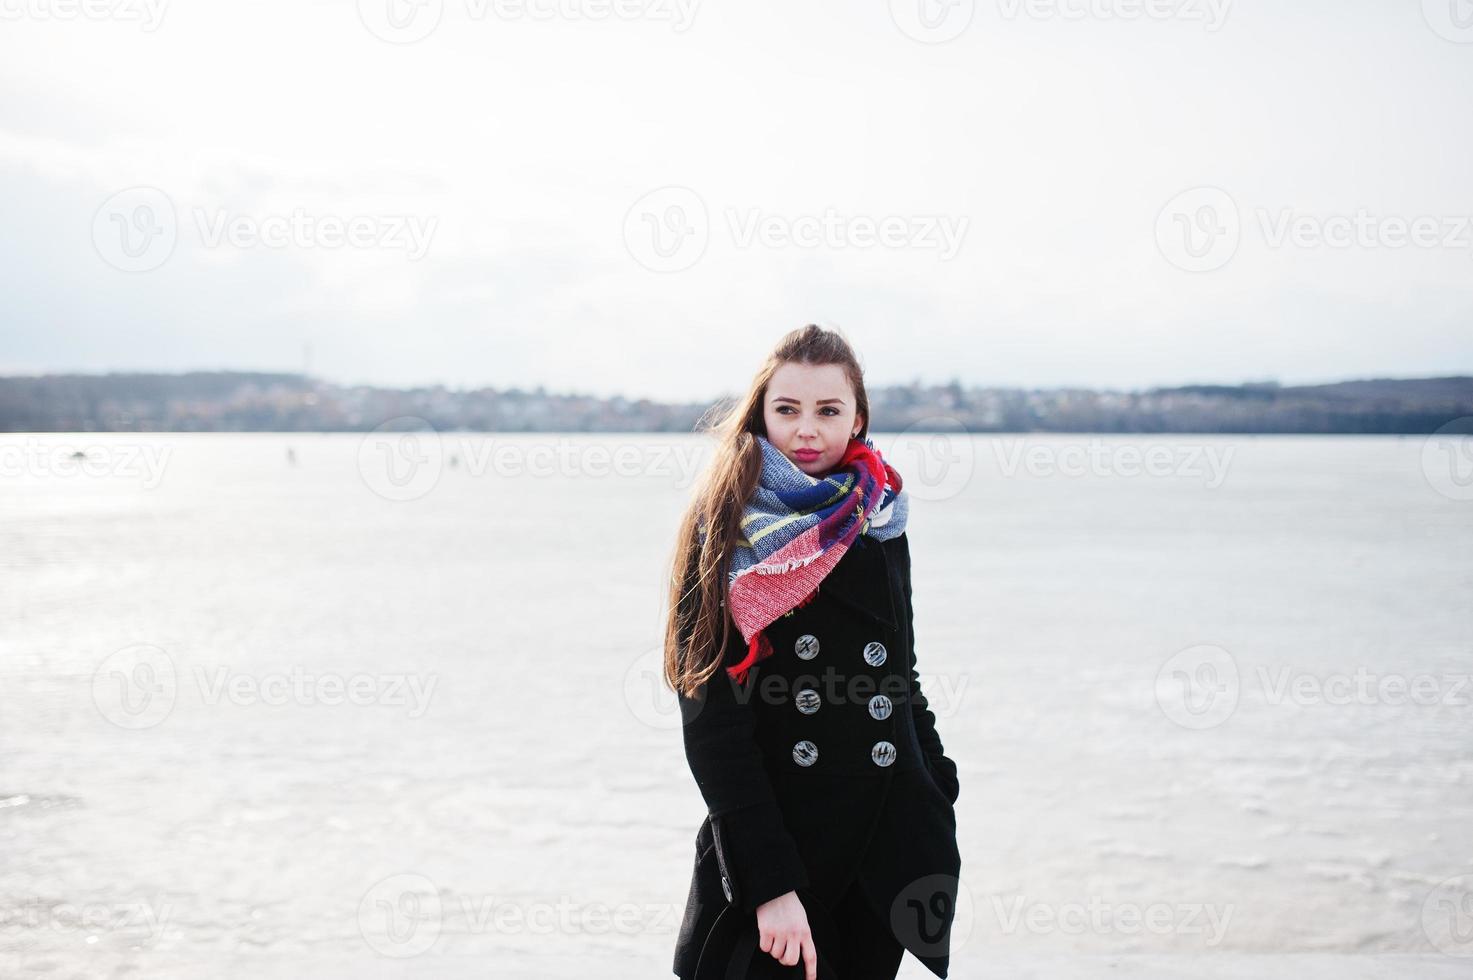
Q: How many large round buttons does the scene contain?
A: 6